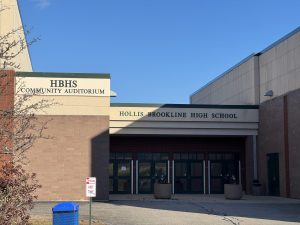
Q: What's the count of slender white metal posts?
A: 7